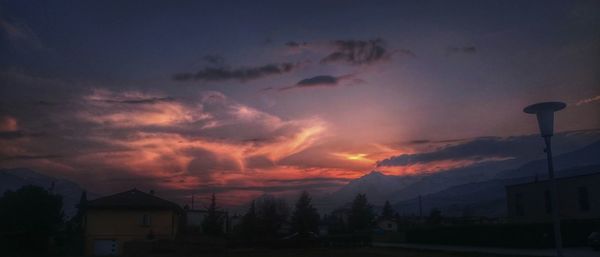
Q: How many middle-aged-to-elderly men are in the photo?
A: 0